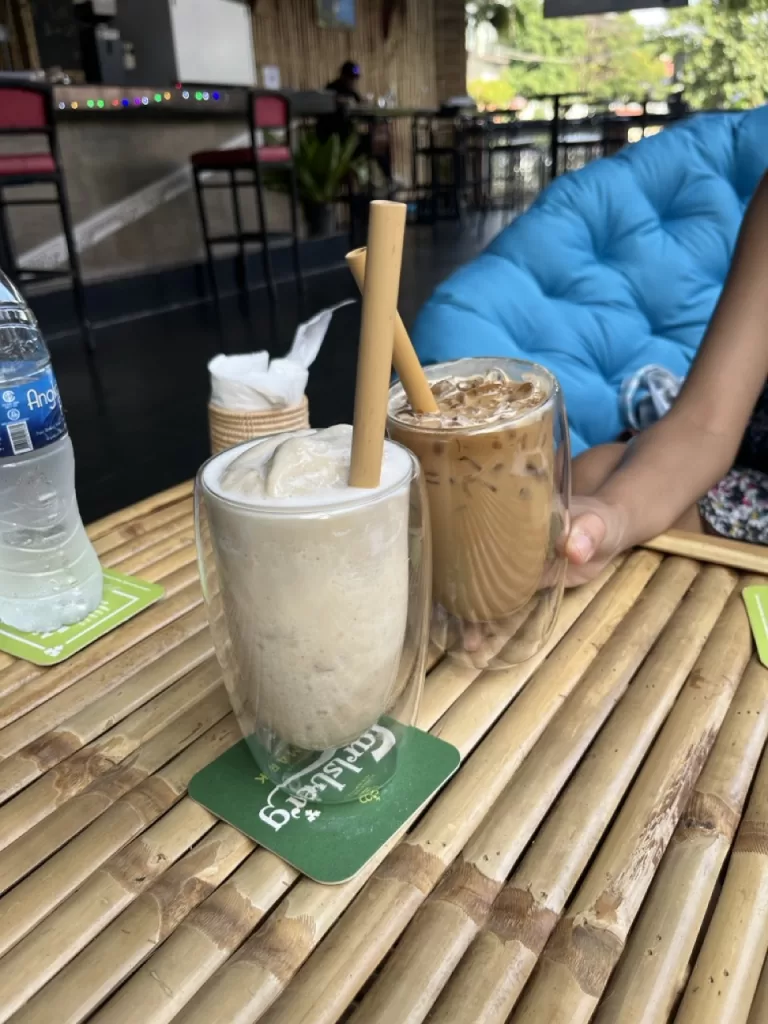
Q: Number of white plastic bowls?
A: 0